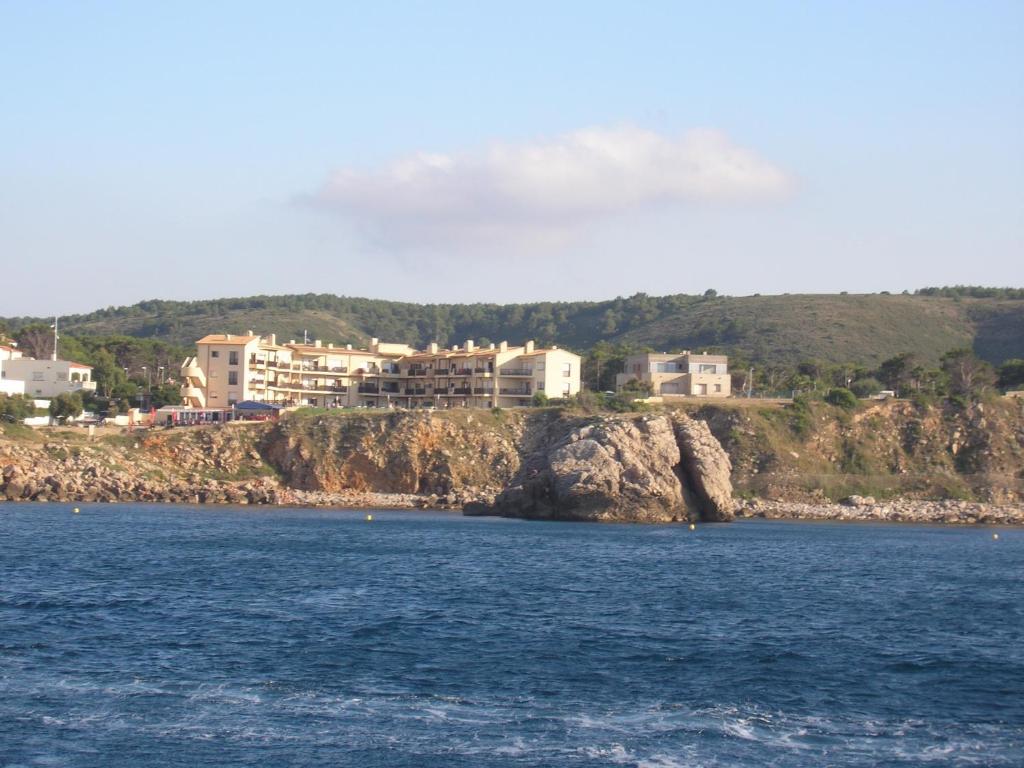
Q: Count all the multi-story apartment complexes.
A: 1